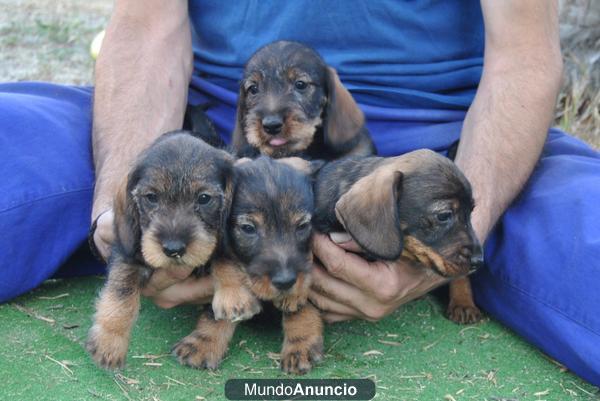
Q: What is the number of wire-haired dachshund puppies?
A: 4